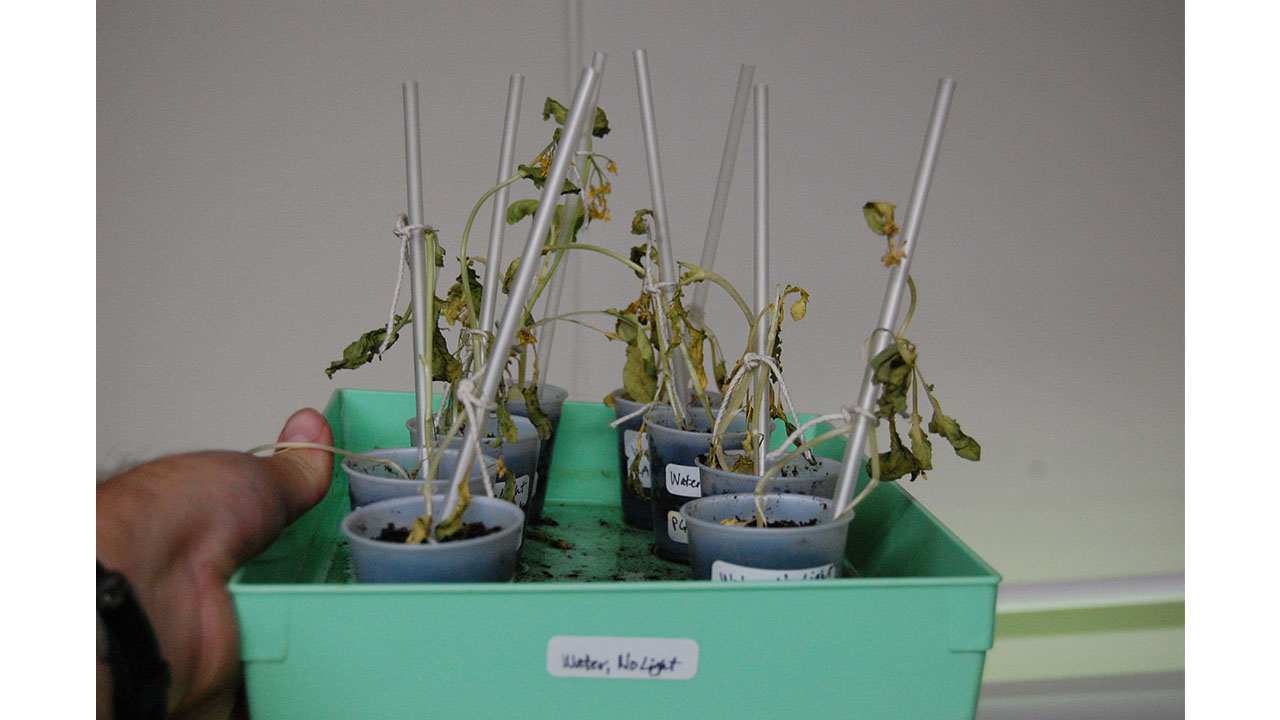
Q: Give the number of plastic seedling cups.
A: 8